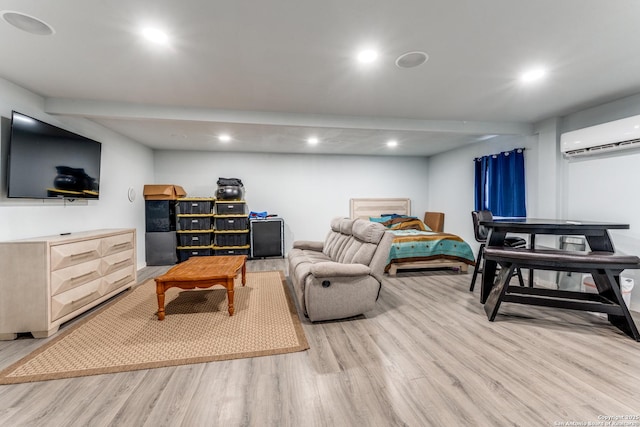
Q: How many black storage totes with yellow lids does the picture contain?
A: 8